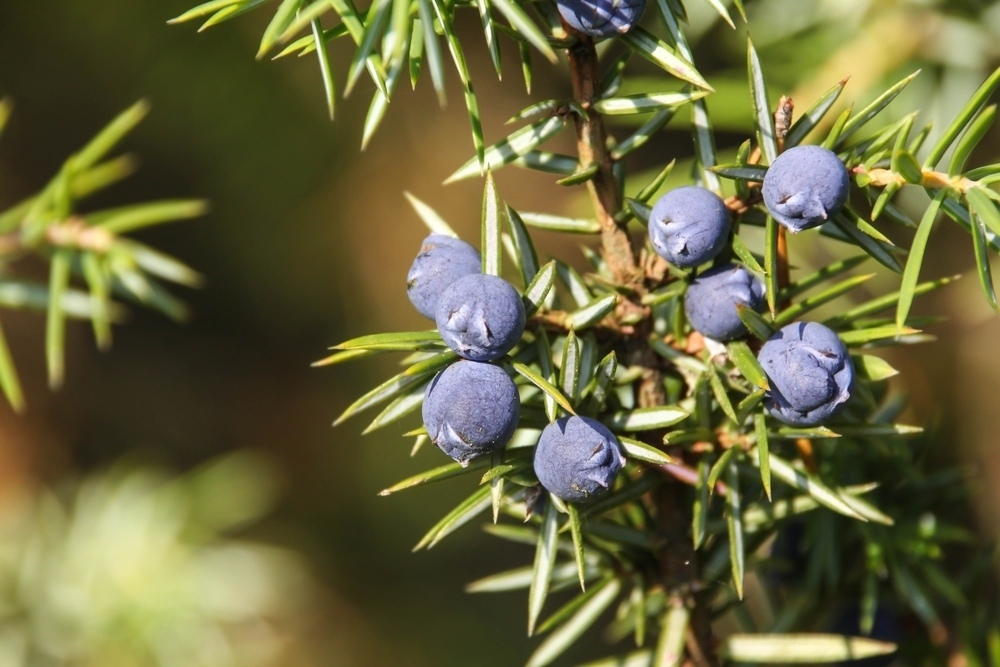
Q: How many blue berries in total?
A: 9